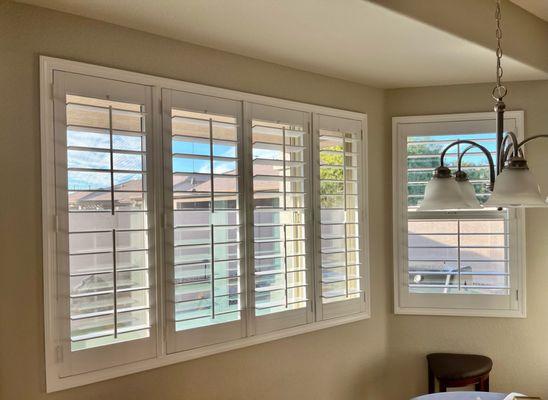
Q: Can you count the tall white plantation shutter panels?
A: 5